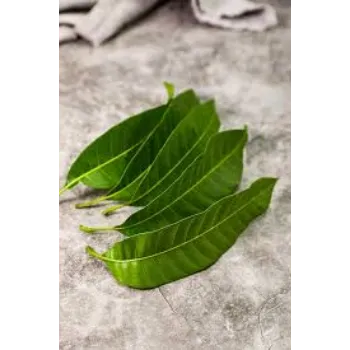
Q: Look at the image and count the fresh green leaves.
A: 5